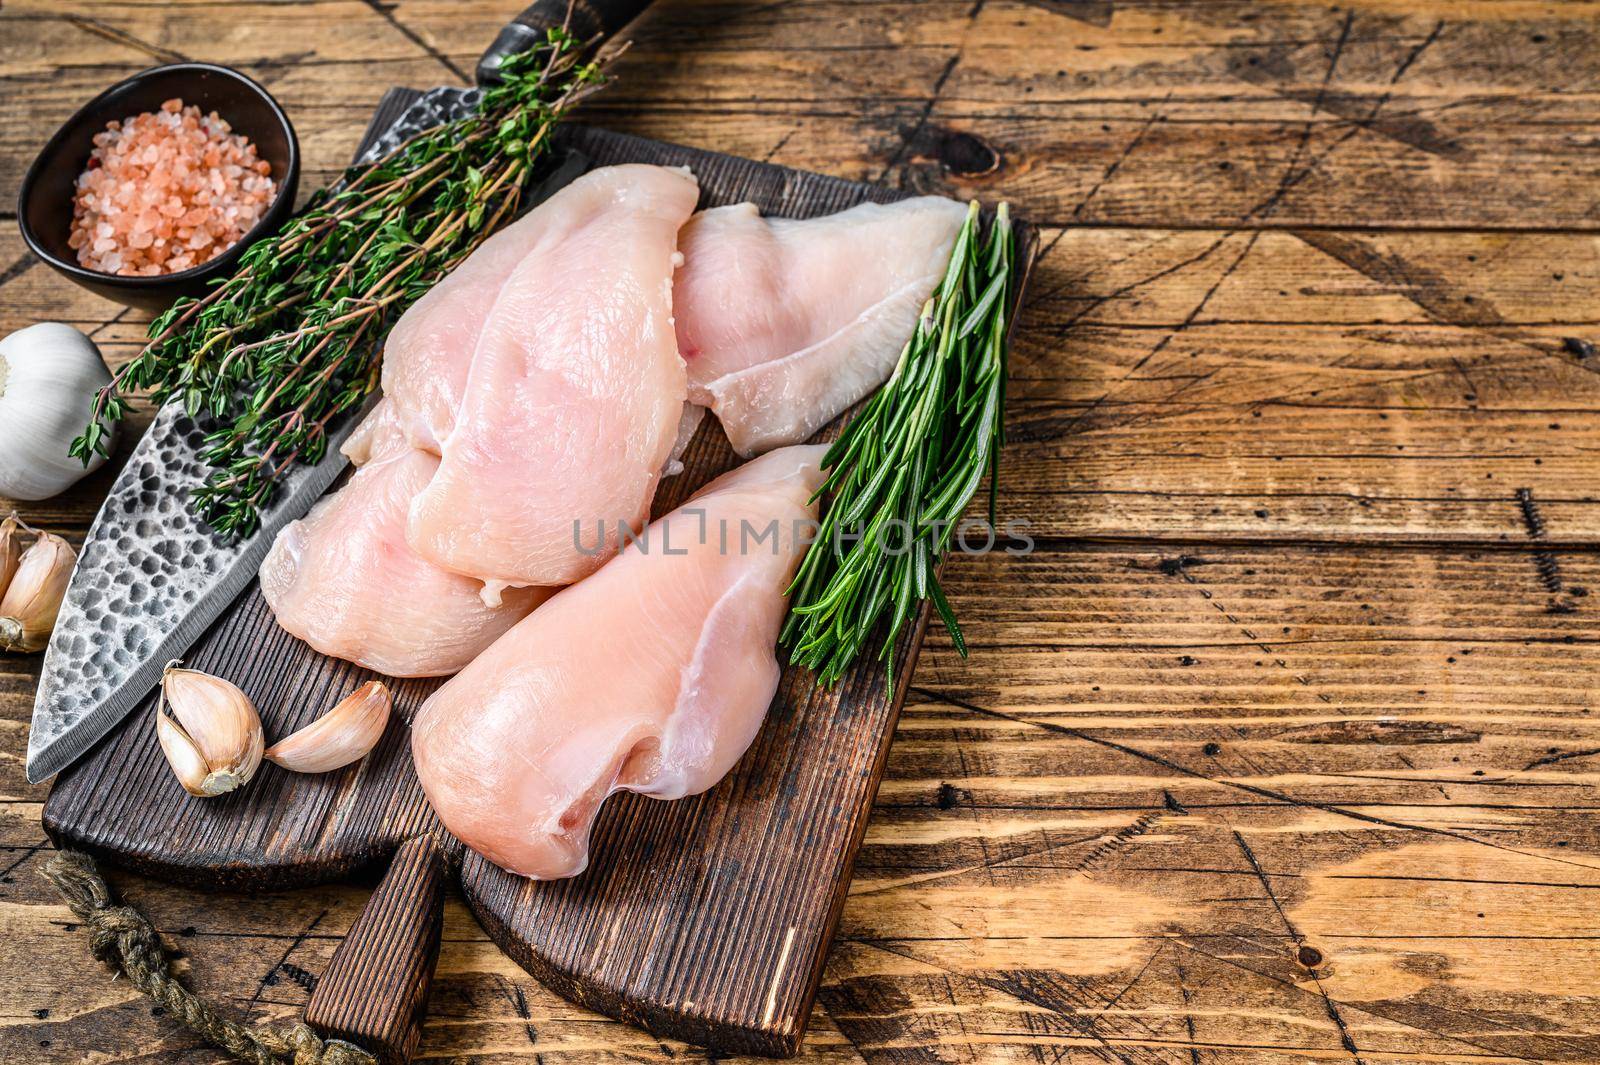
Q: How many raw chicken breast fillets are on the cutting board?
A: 4